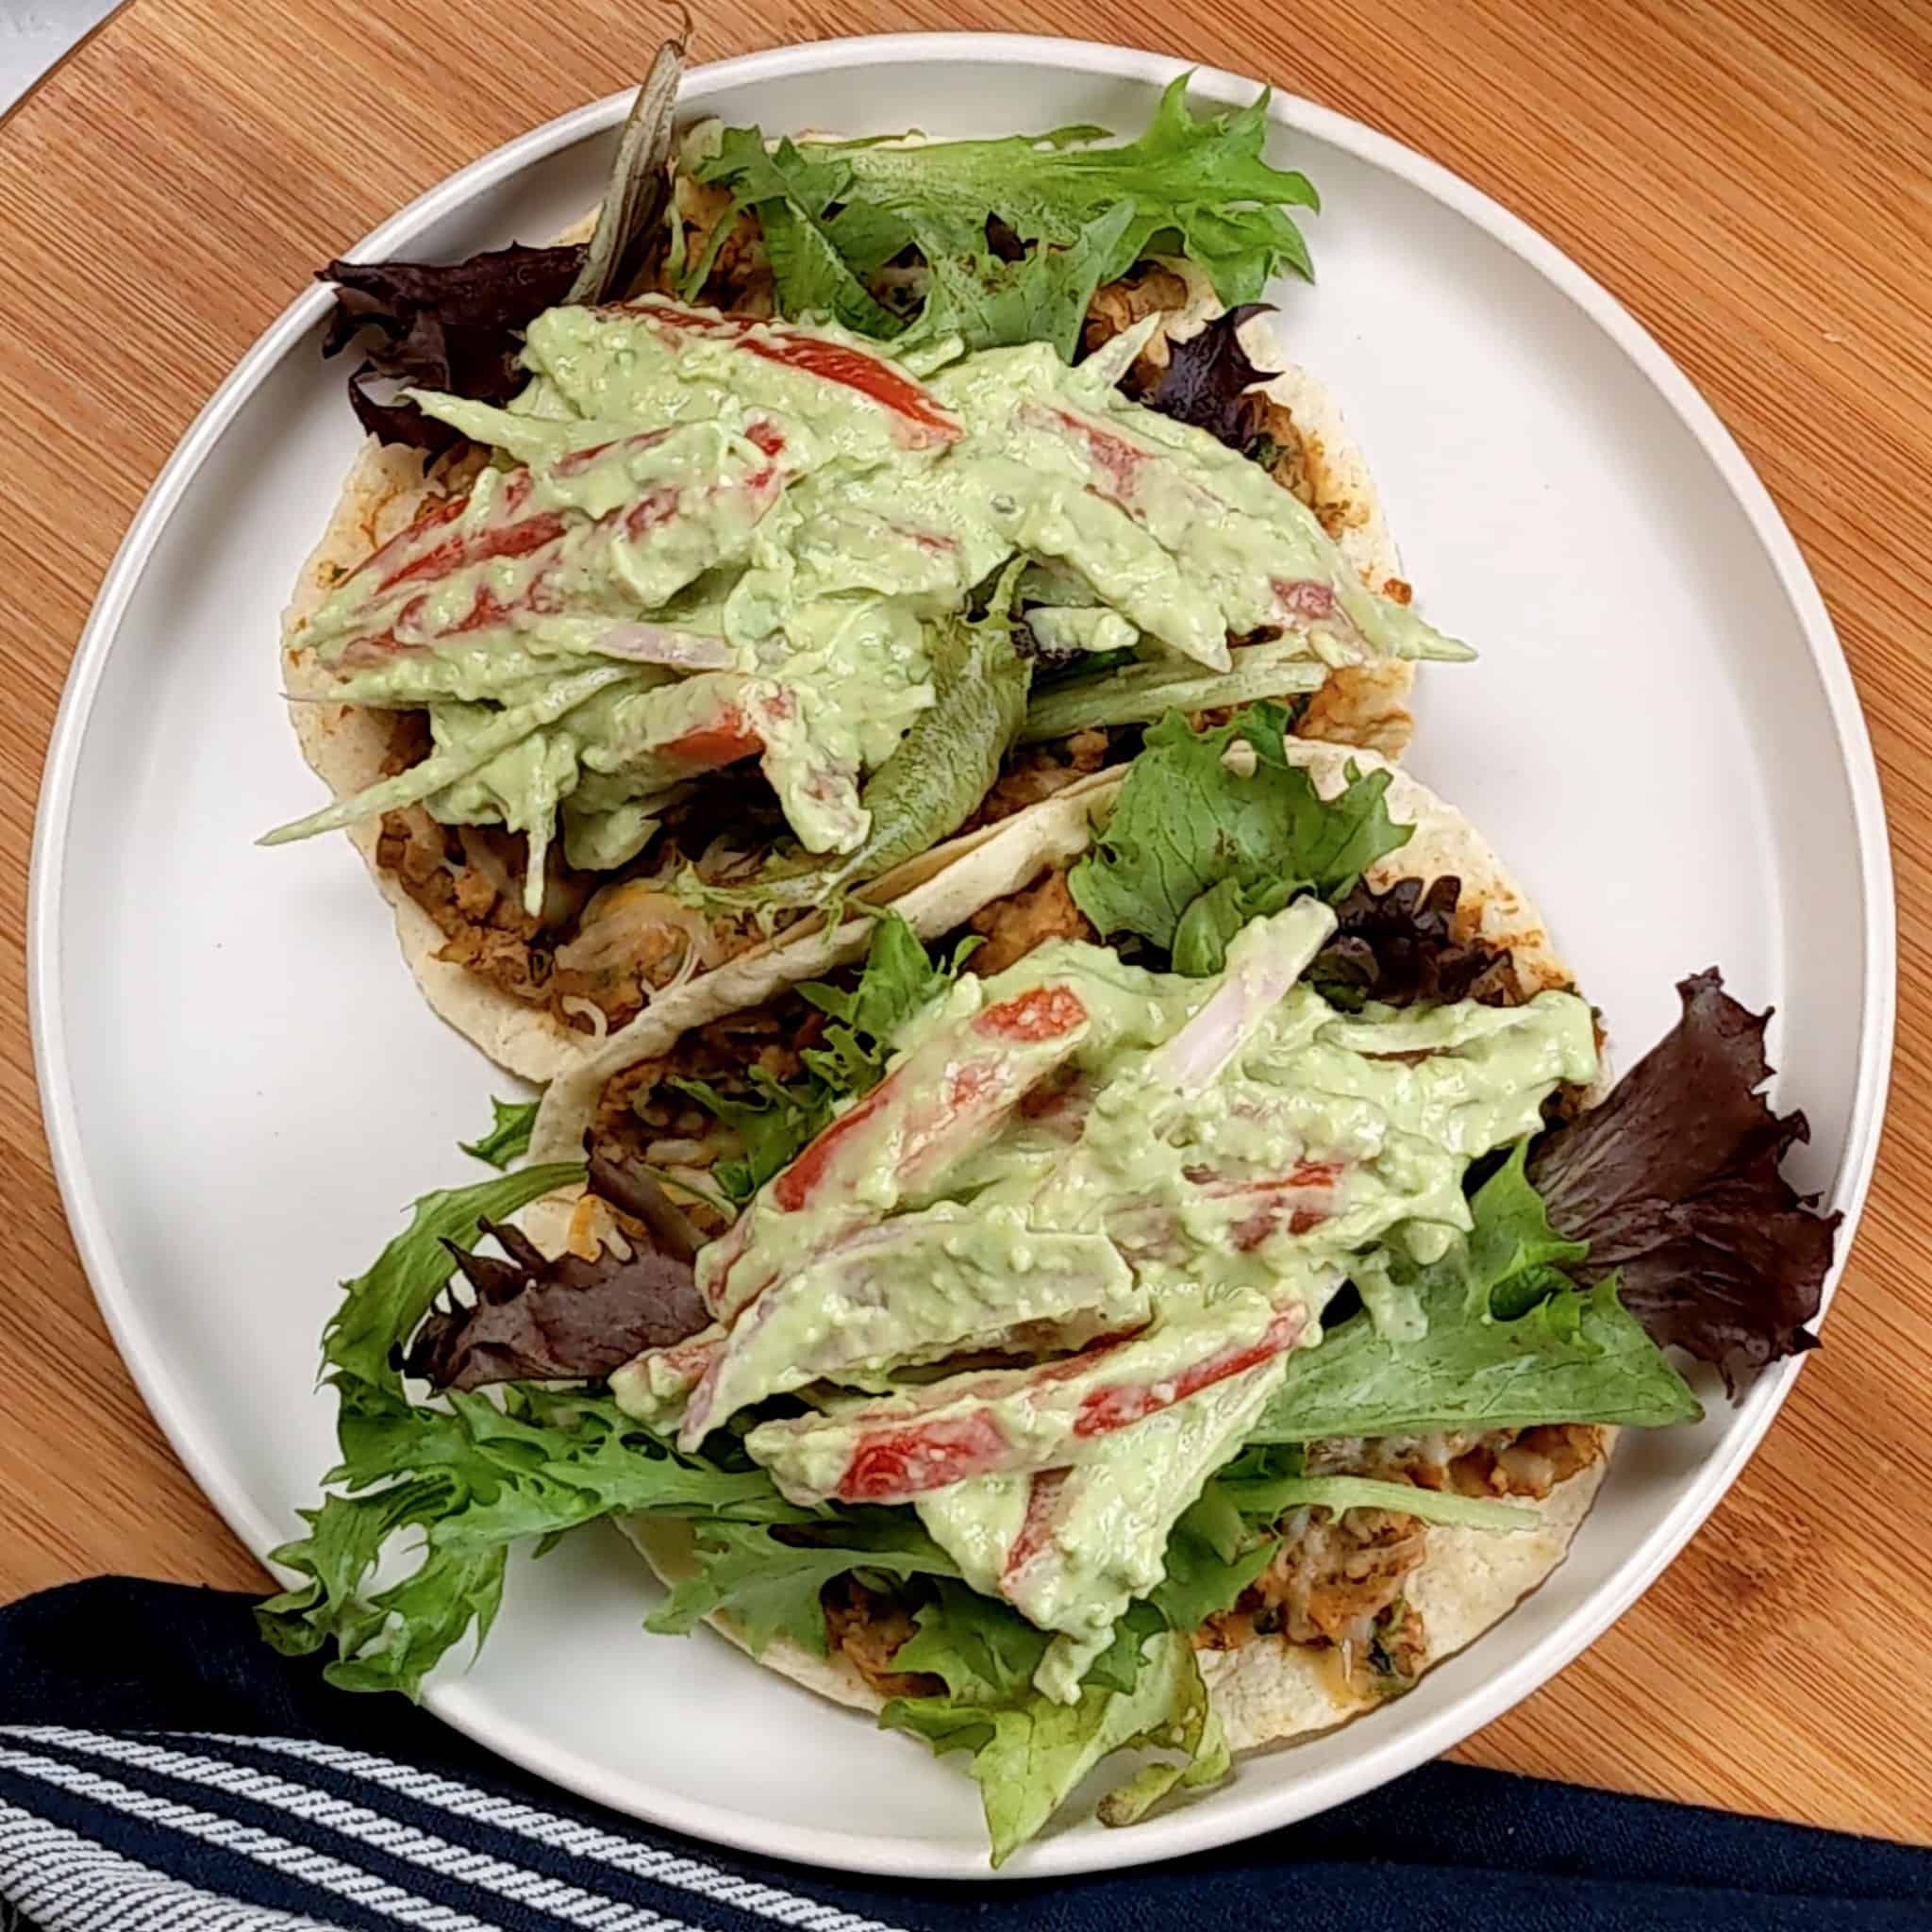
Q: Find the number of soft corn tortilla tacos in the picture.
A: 2